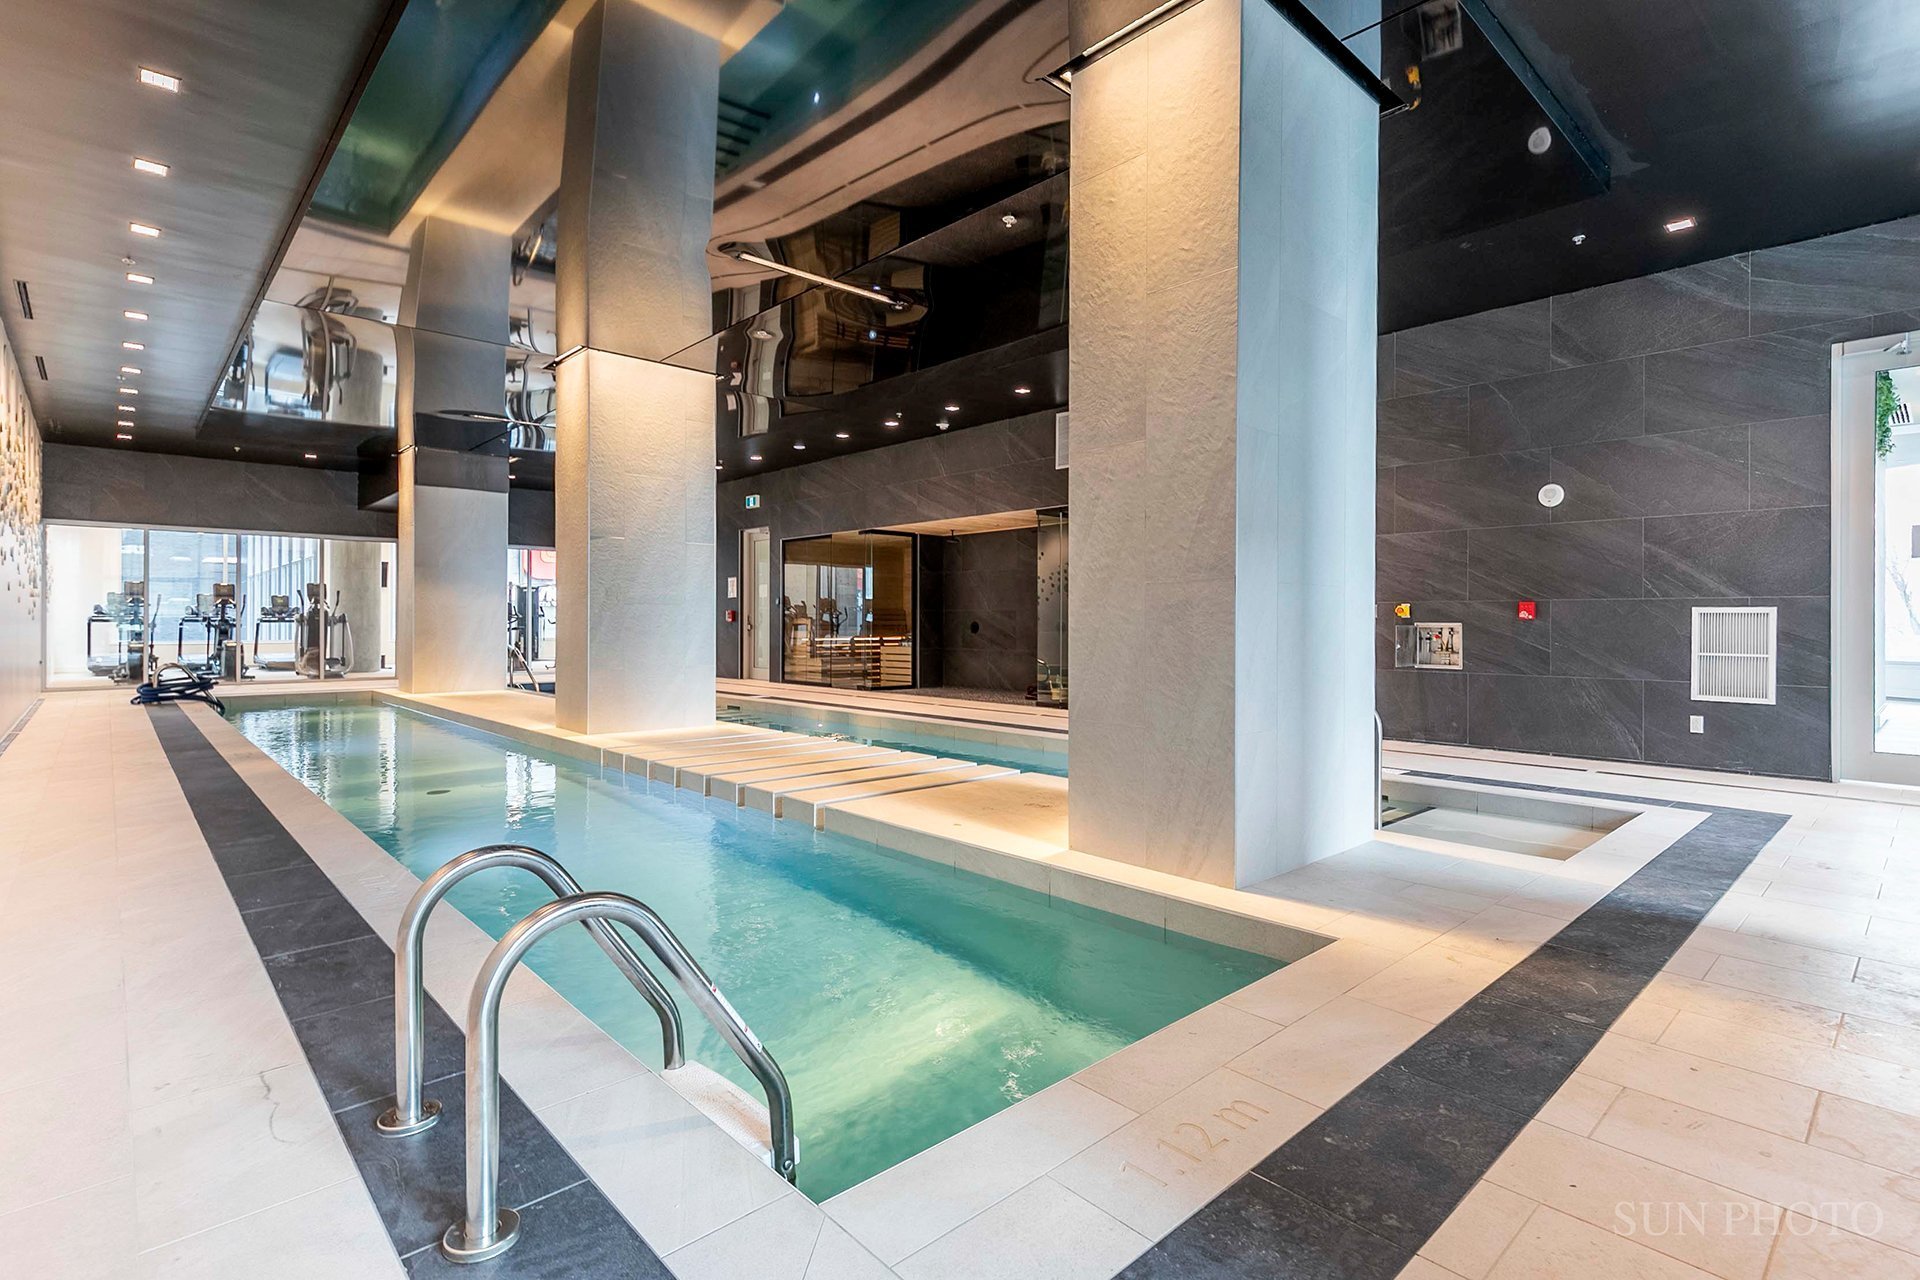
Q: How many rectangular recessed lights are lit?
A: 13